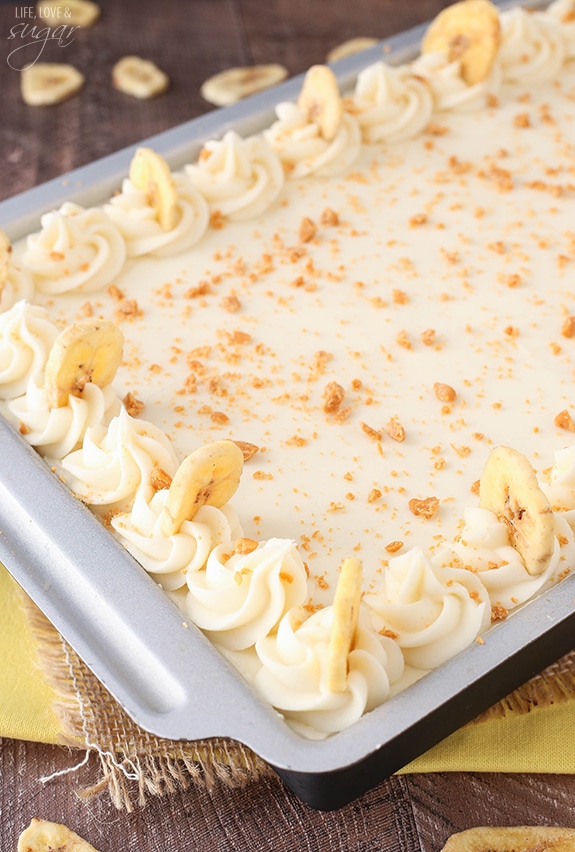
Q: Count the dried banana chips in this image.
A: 15